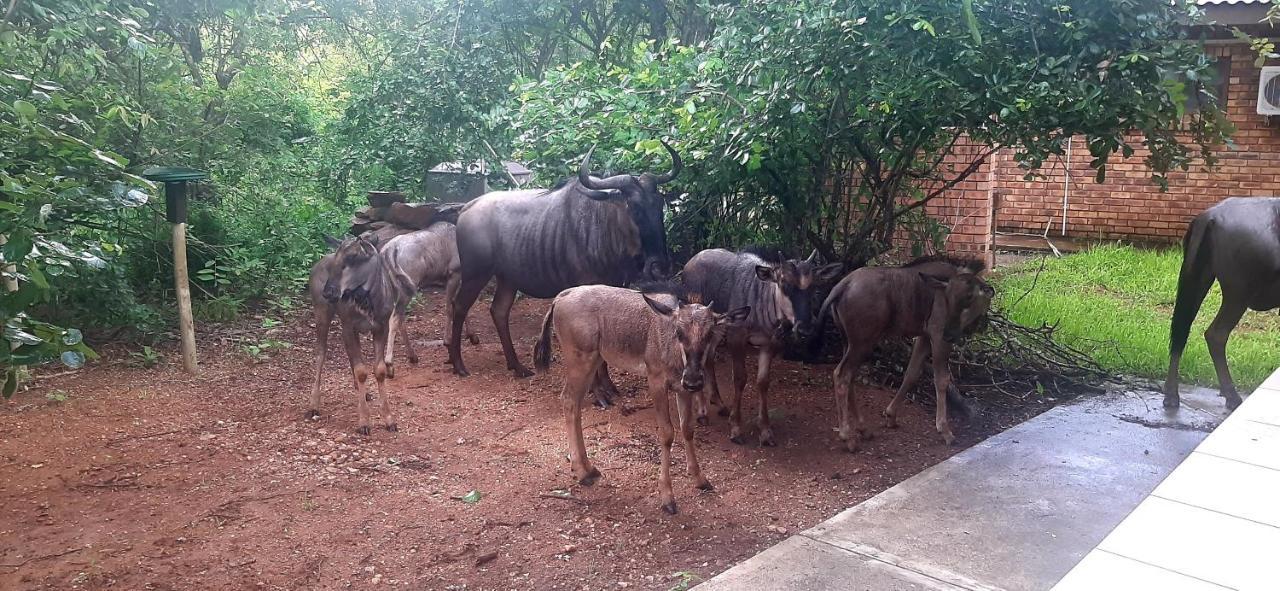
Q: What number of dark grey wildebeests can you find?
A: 3